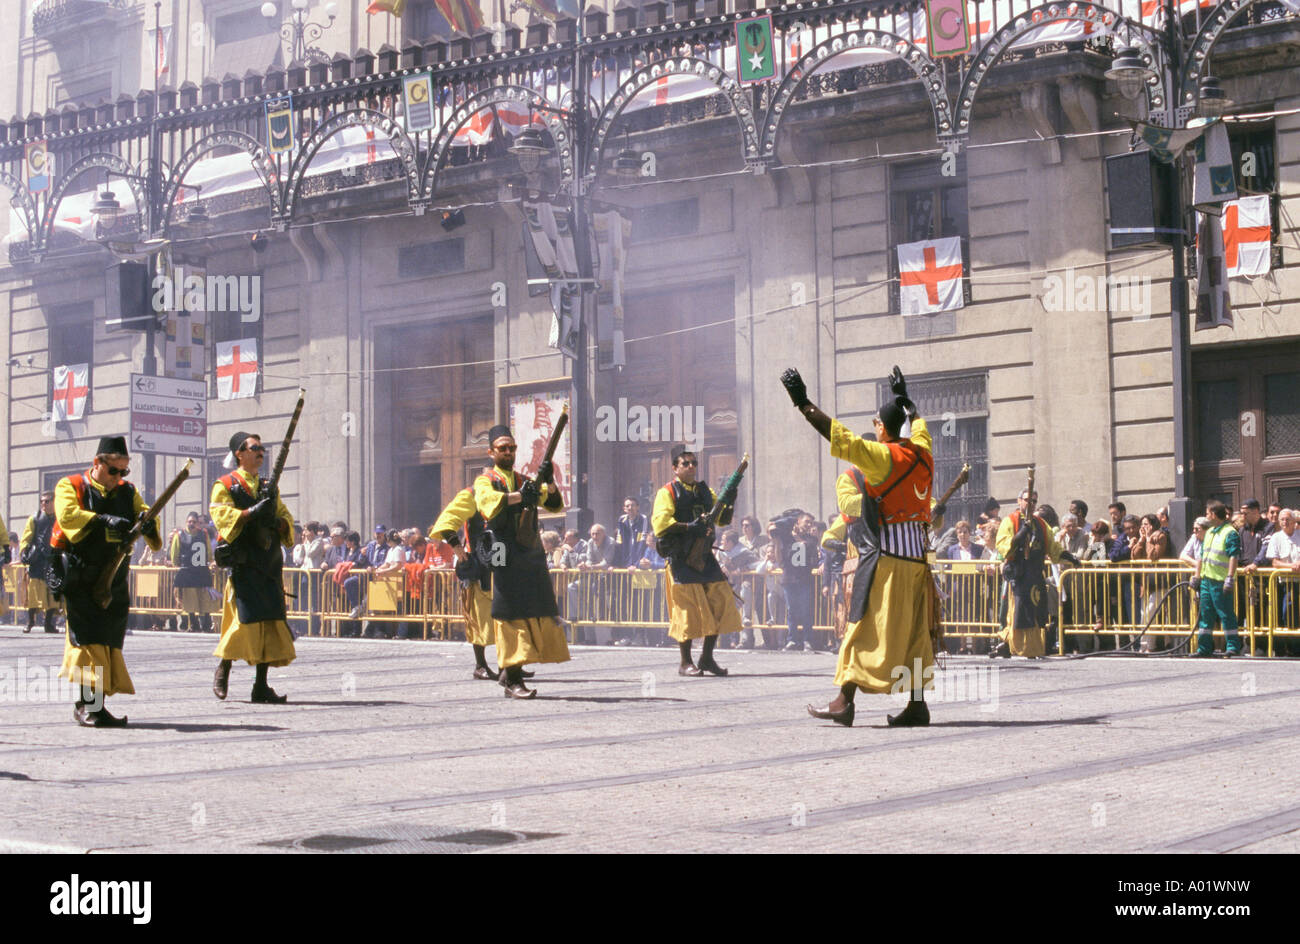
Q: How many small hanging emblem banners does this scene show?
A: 5